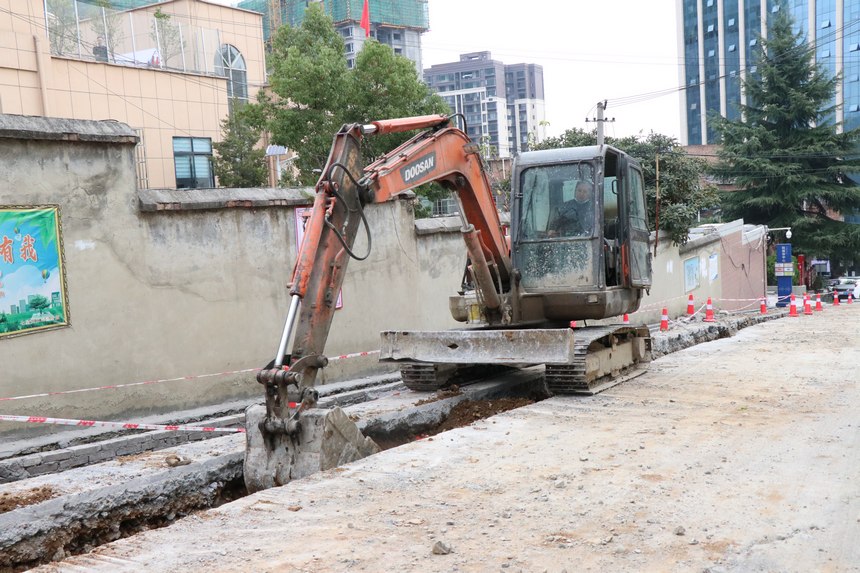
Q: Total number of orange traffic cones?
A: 12